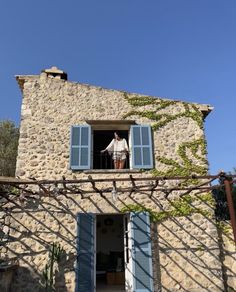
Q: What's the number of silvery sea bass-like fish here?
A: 0